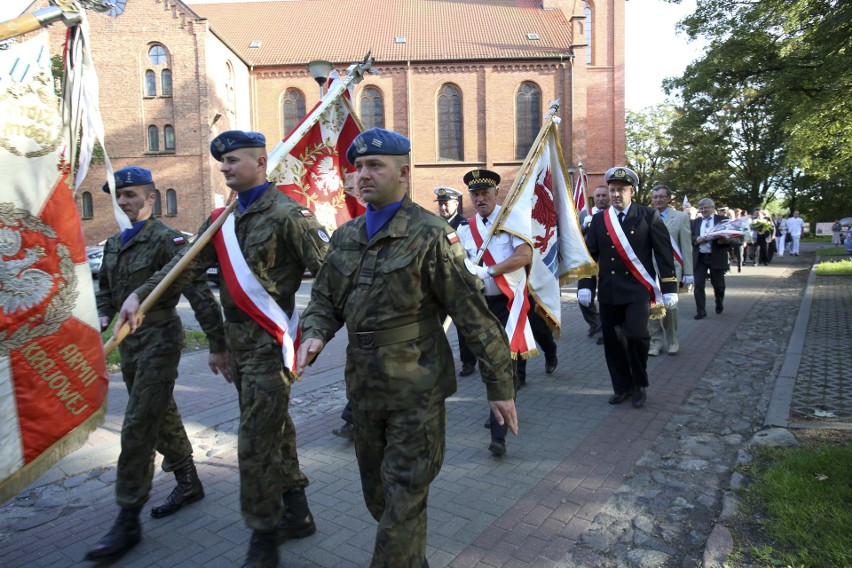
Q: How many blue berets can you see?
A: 3